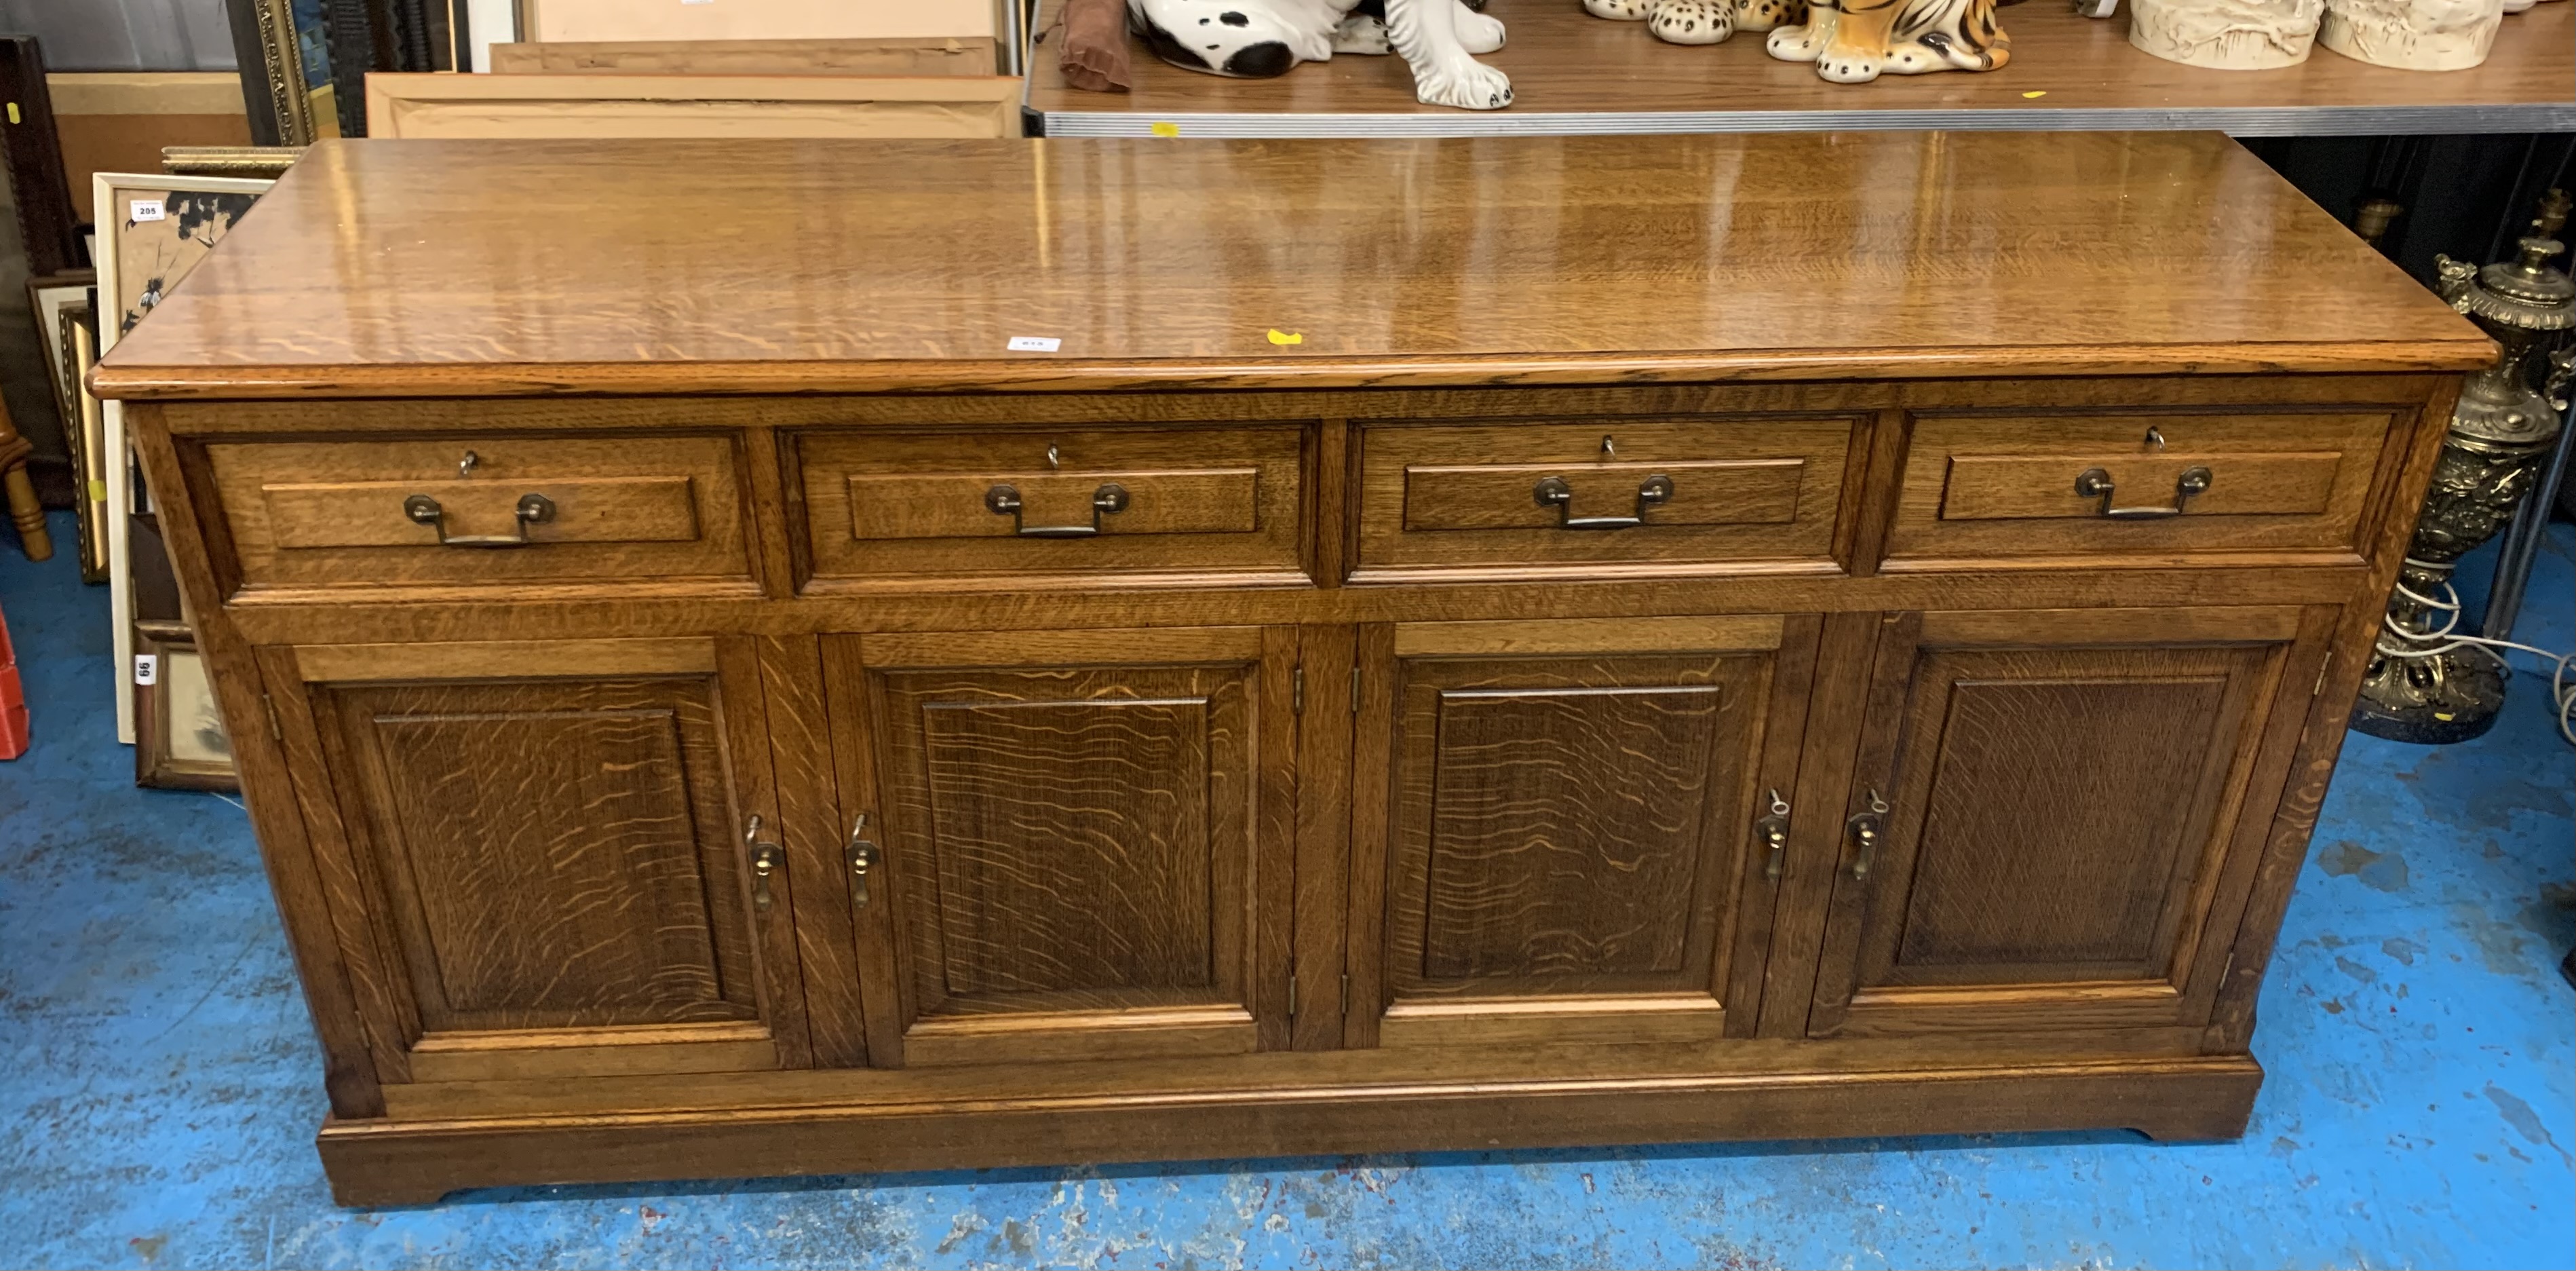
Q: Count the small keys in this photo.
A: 8